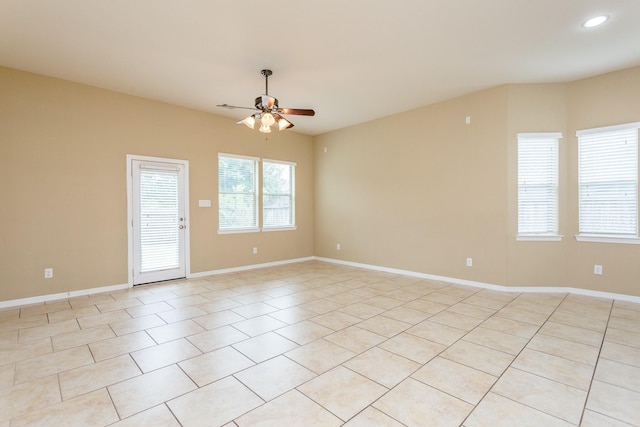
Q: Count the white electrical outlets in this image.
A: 5